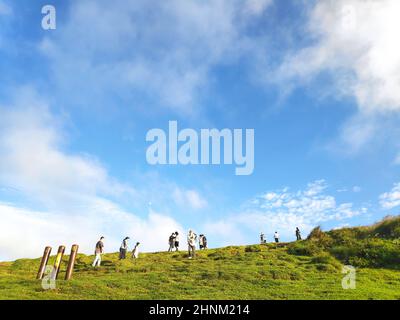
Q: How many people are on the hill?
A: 11